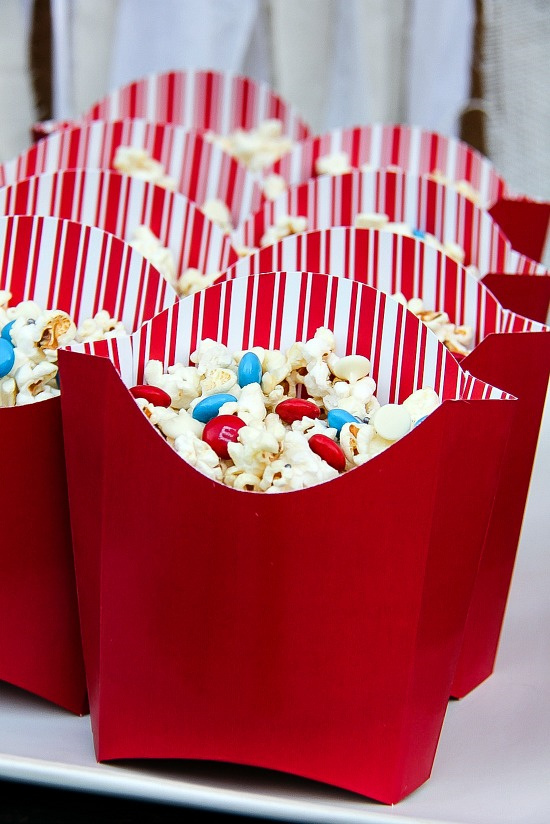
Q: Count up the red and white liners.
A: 8